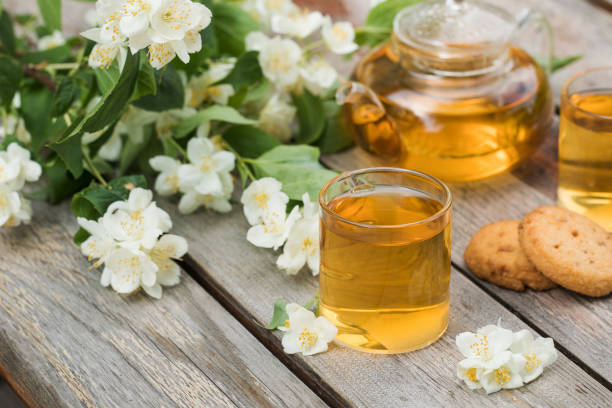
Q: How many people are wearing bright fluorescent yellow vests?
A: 0